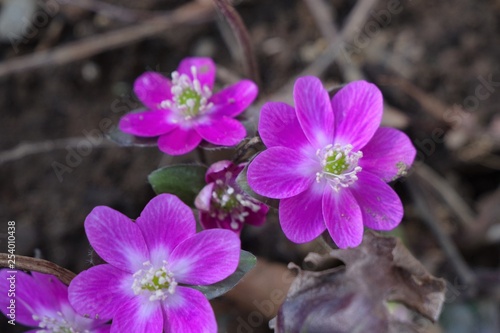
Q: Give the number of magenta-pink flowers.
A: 5